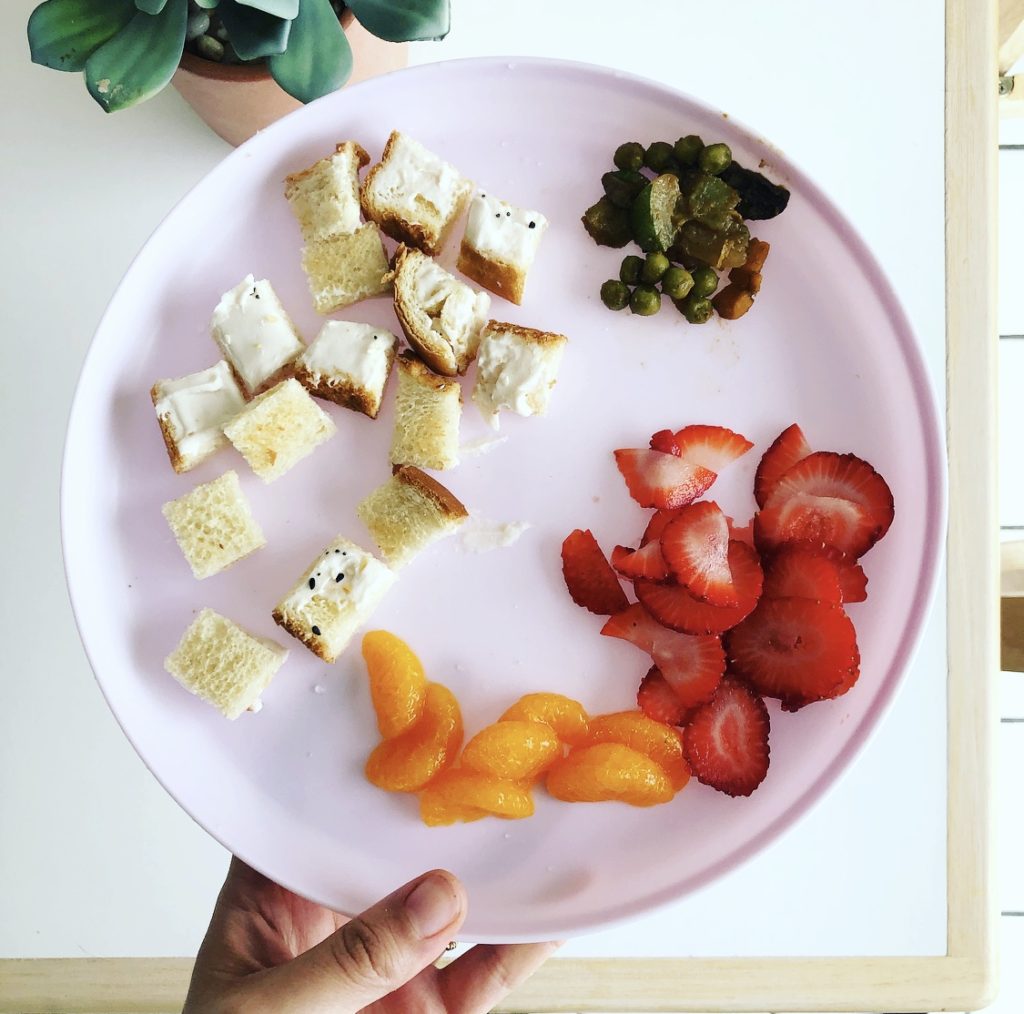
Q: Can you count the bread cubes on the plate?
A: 15